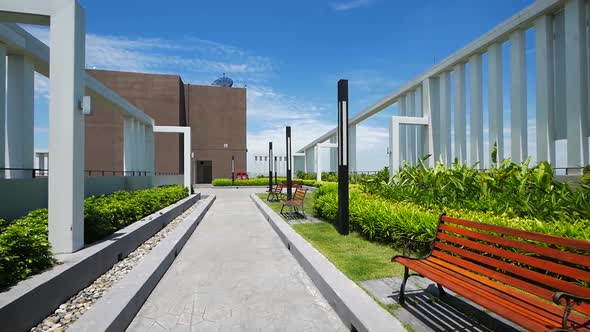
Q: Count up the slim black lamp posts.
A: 5